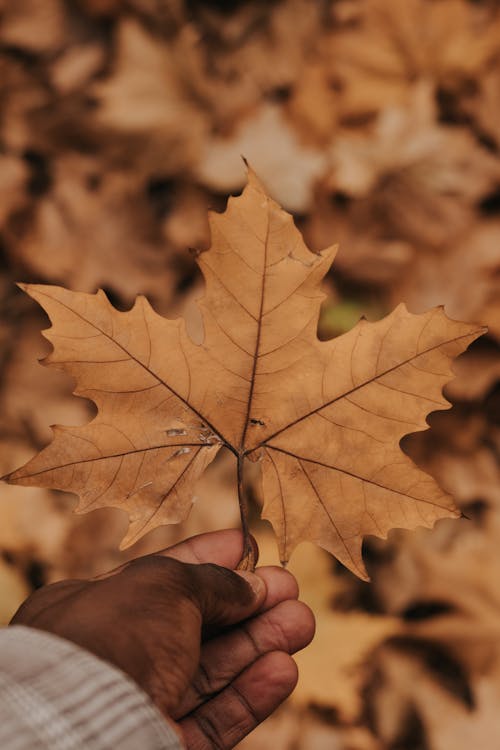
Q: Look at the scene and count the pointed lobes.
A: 5